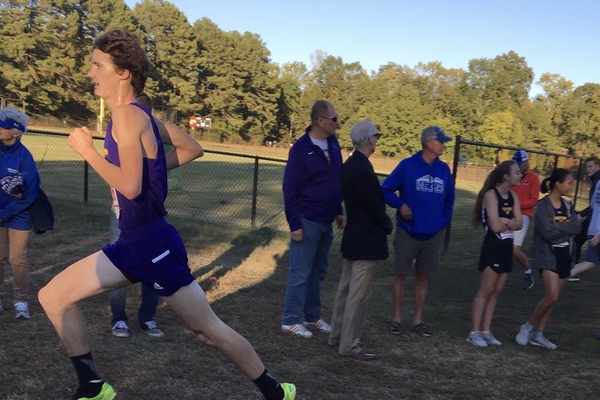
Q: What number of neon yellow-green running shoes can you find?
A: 2